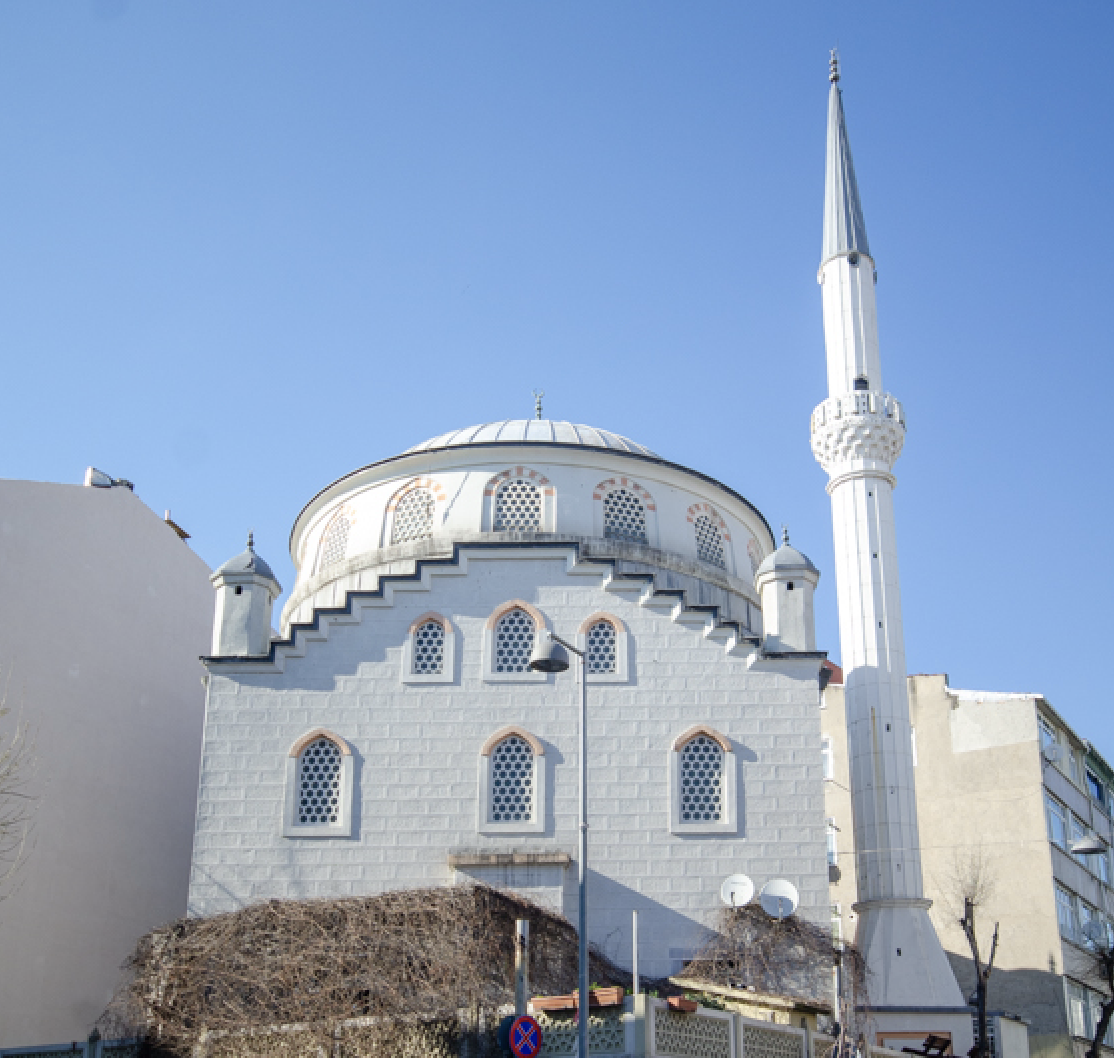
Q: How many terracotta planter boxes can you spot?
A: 3